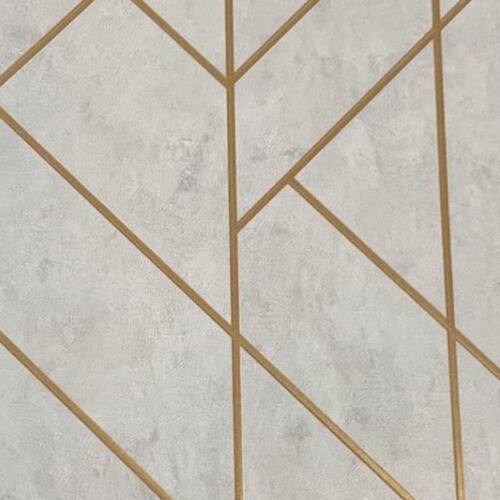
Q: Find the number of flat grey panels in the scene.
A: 13